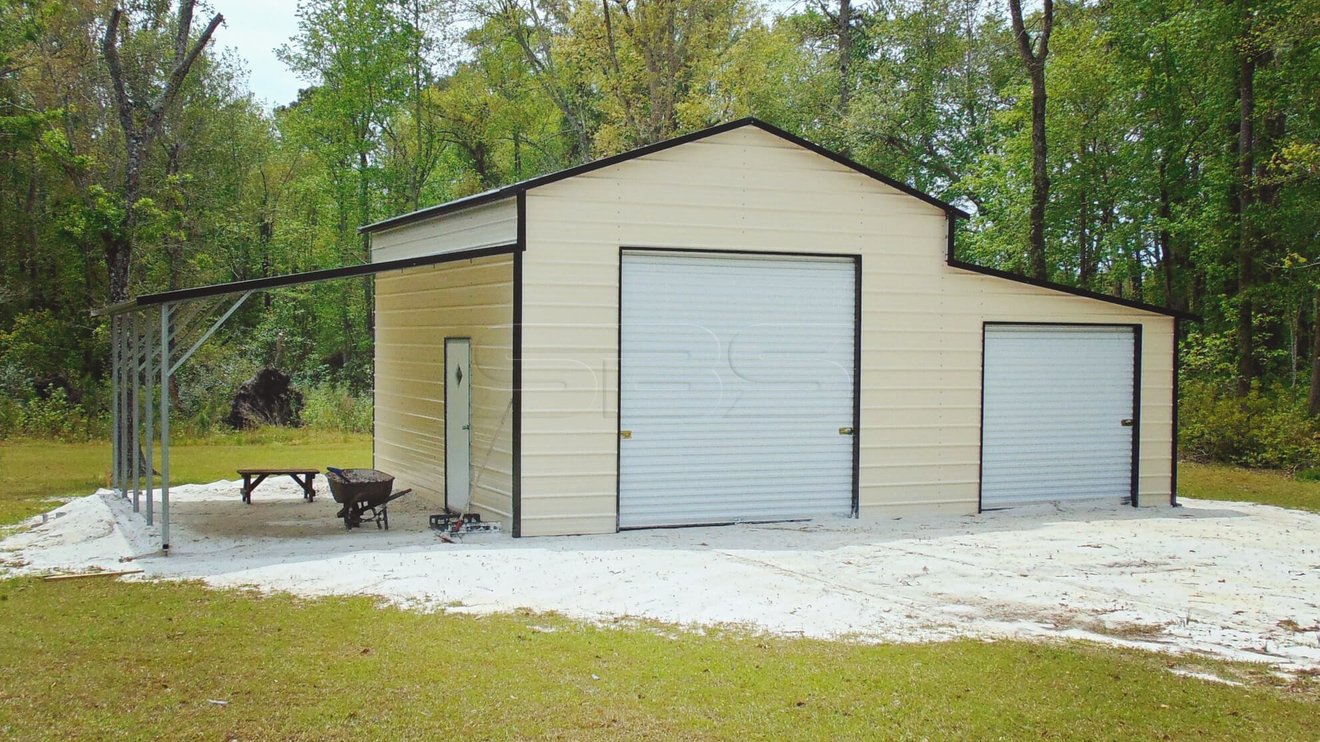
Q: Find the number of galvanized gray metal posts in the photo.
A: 5